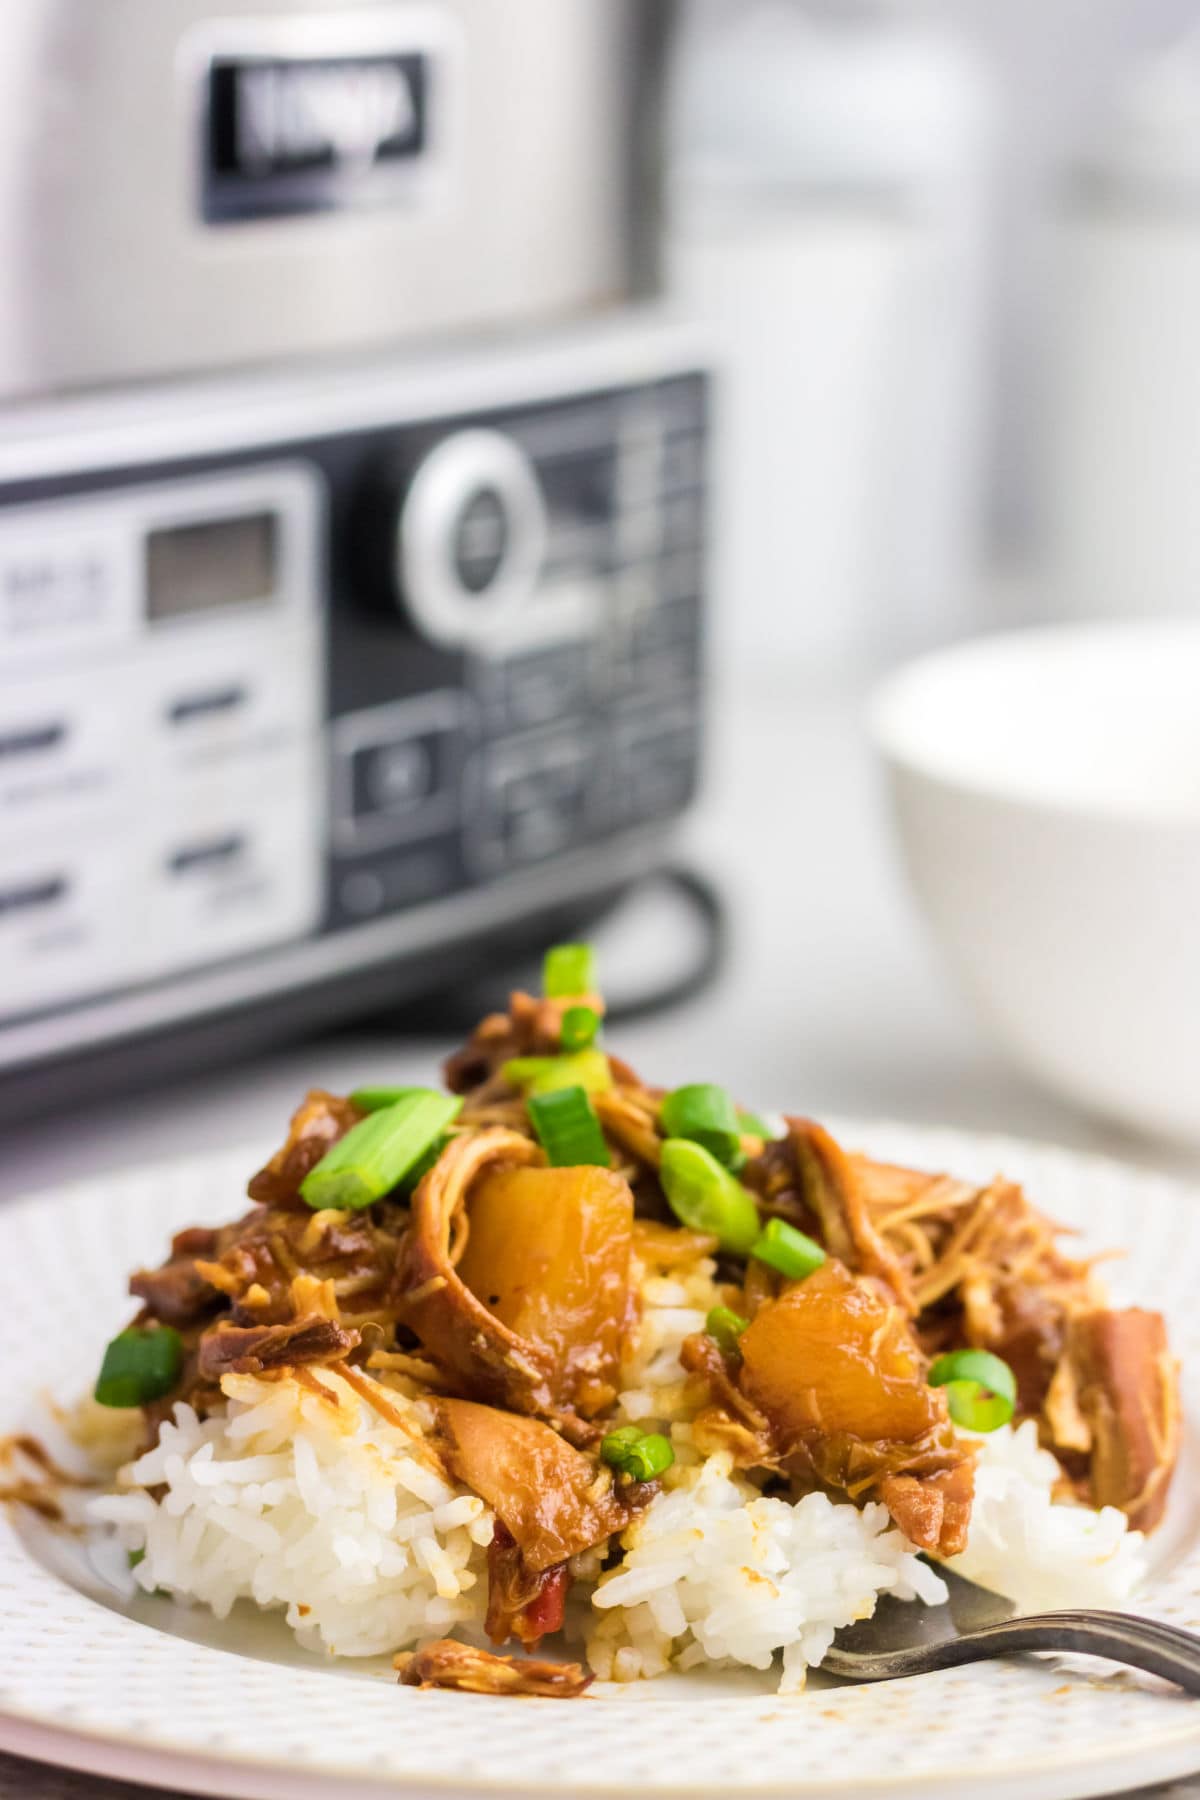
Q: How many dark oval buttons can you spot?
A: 4